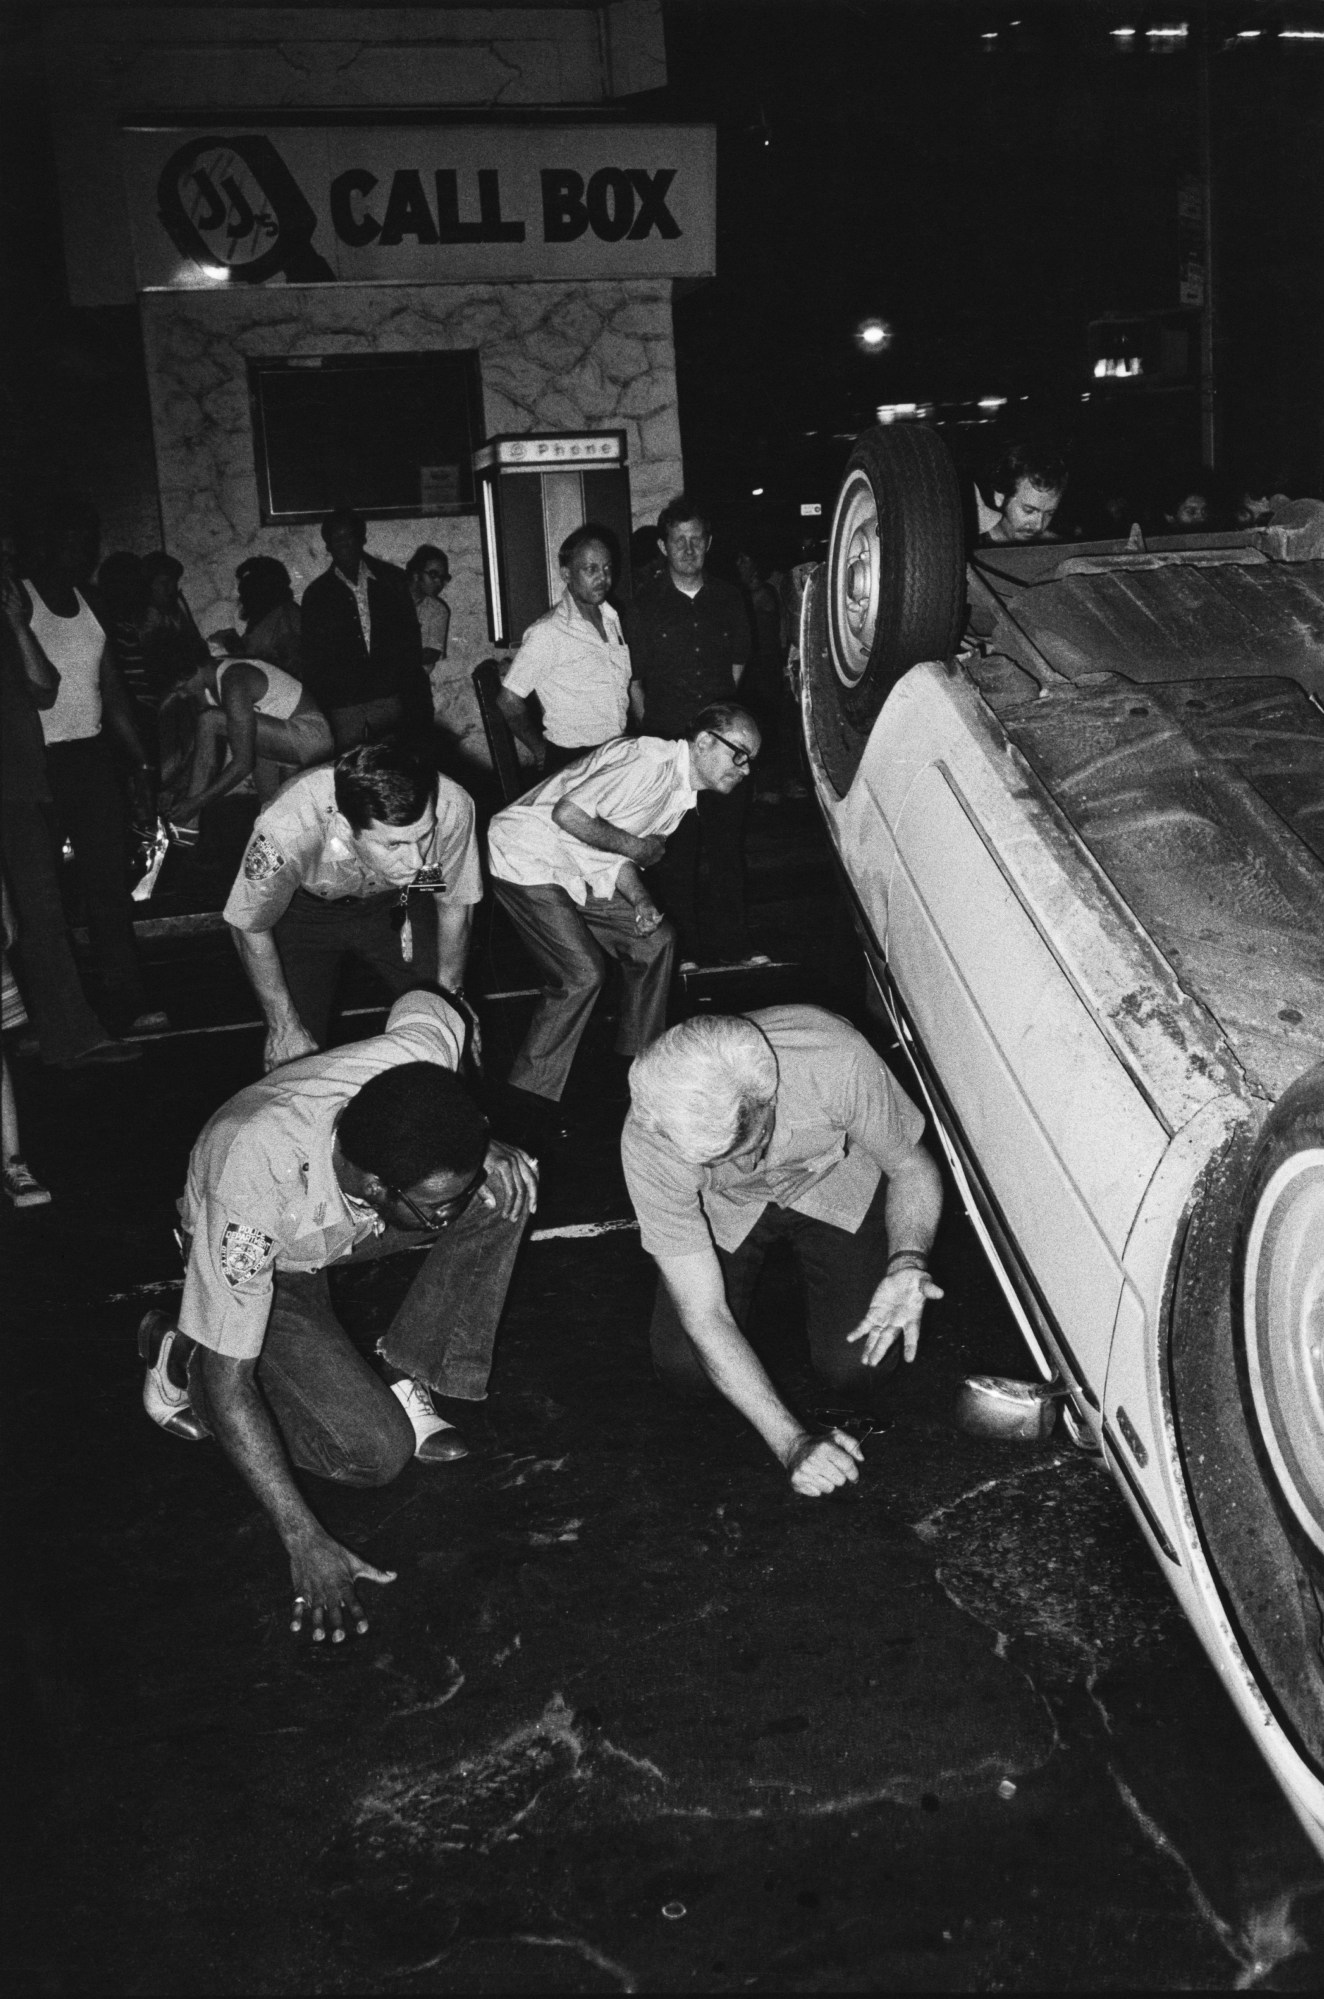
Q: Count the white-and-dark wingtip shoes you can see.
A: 2